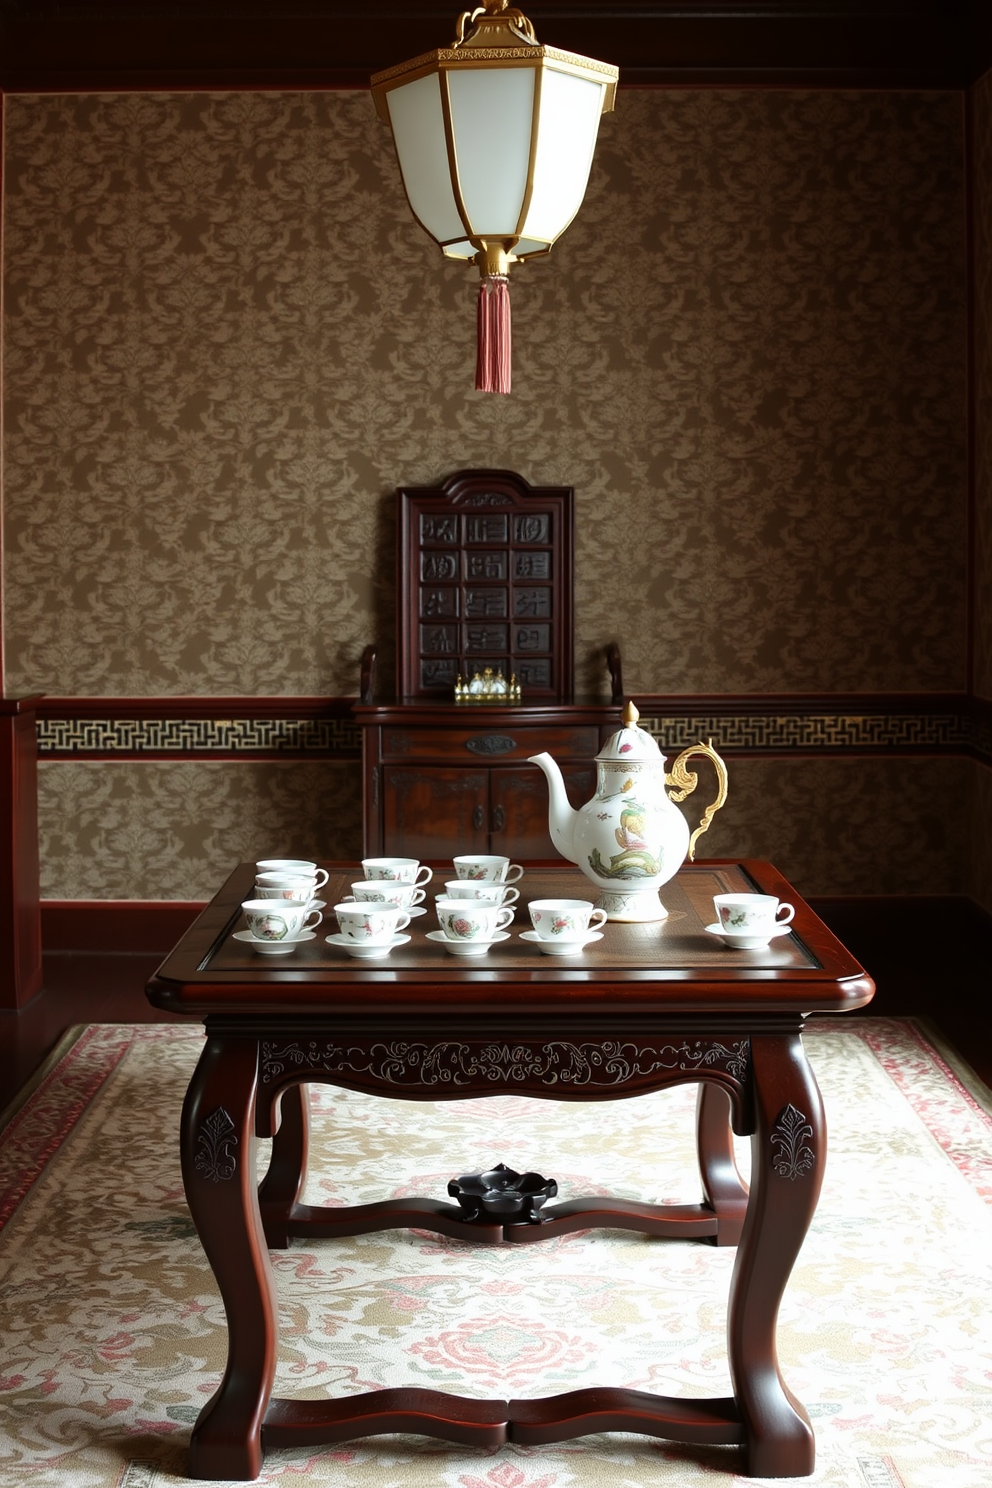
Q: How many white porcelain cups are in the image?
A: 12